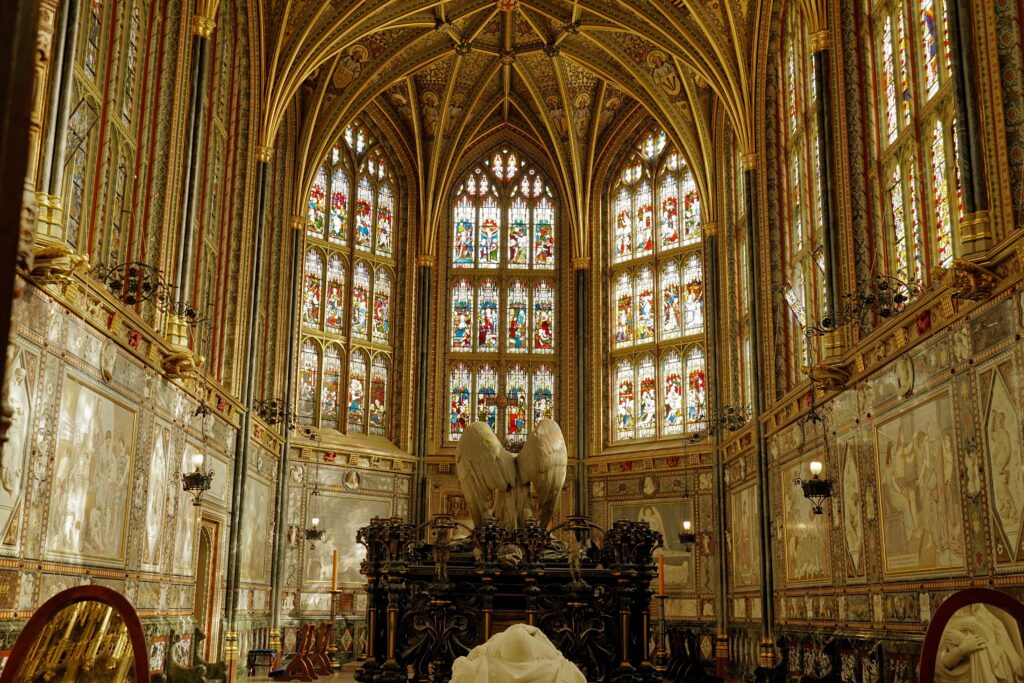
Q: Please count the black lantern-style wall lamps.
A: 4